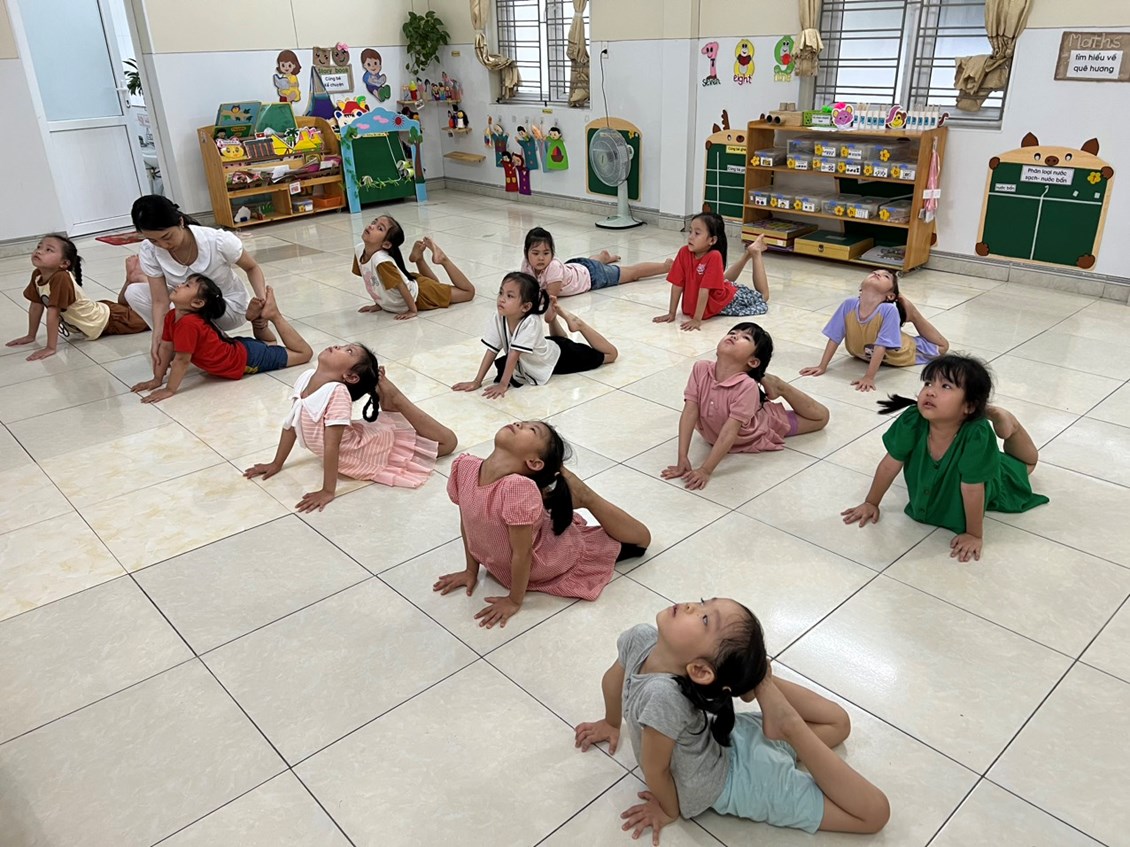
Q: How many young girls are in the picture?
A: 12